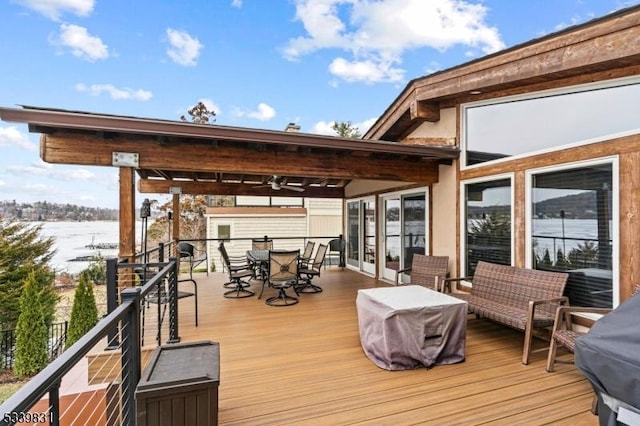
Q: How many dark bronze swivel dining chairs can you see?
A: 6